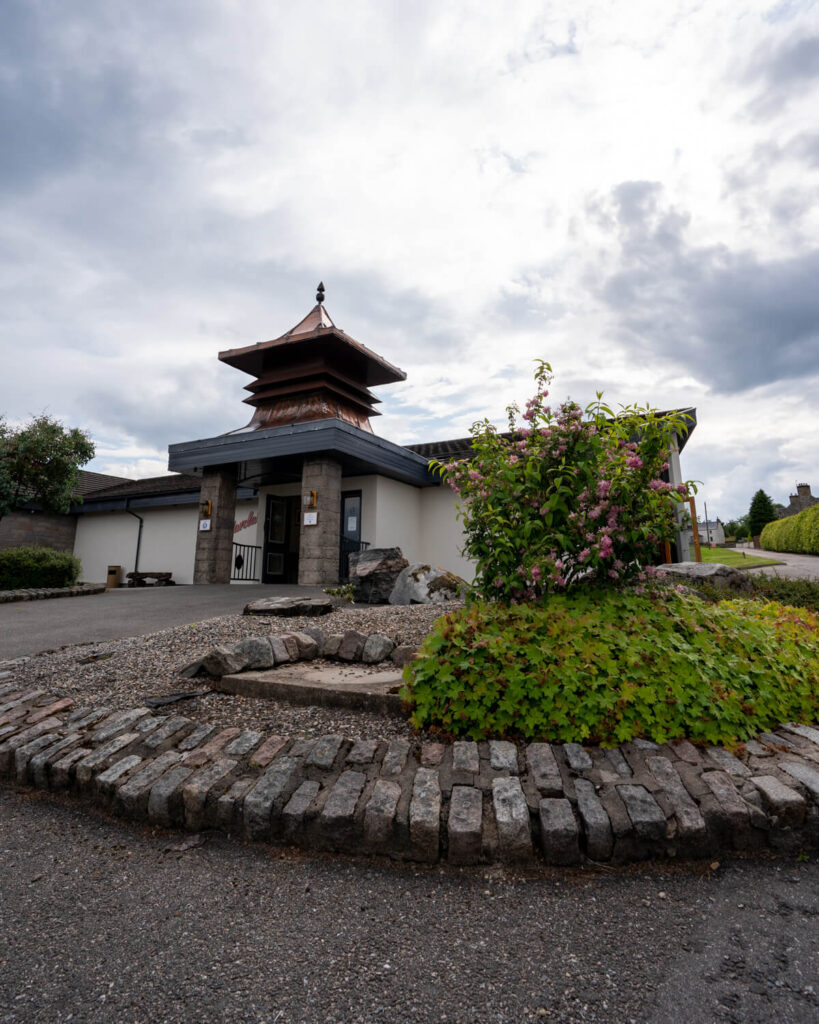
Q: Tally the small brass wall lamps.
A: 2